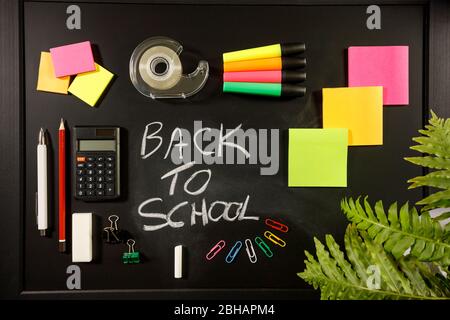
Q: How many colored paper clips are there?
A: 6